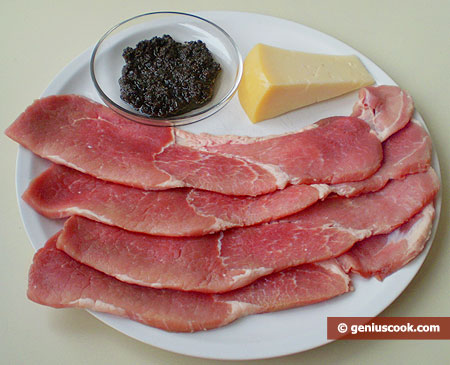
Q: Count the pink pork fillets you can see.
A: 4